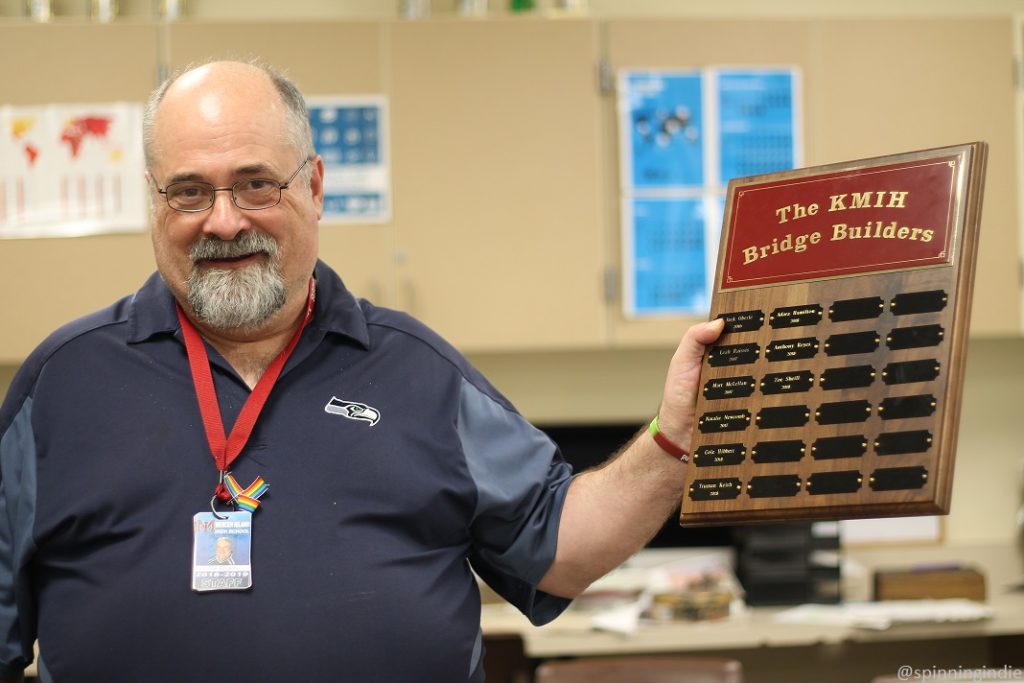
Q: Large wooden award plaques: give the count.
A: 1